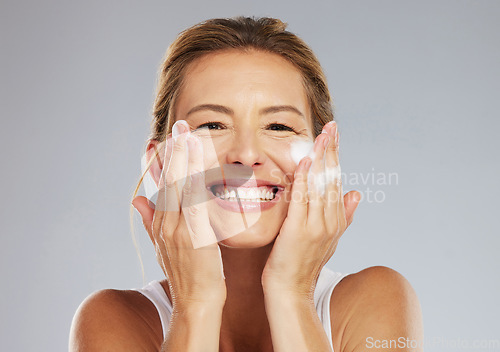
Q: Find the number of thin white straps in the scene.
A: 2